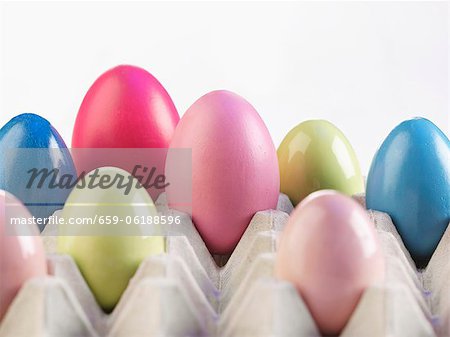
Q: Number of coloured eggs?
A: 8